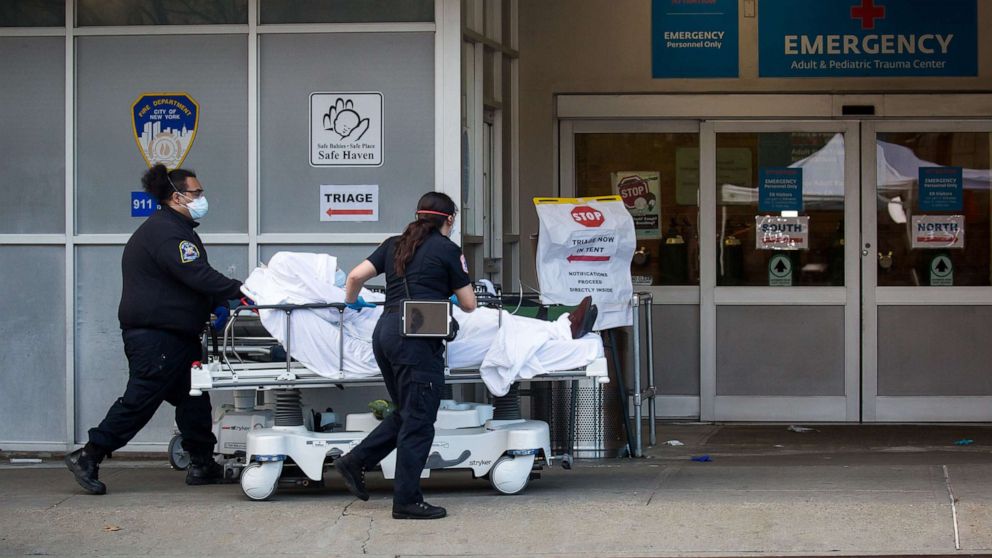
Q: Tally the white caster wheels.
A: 2